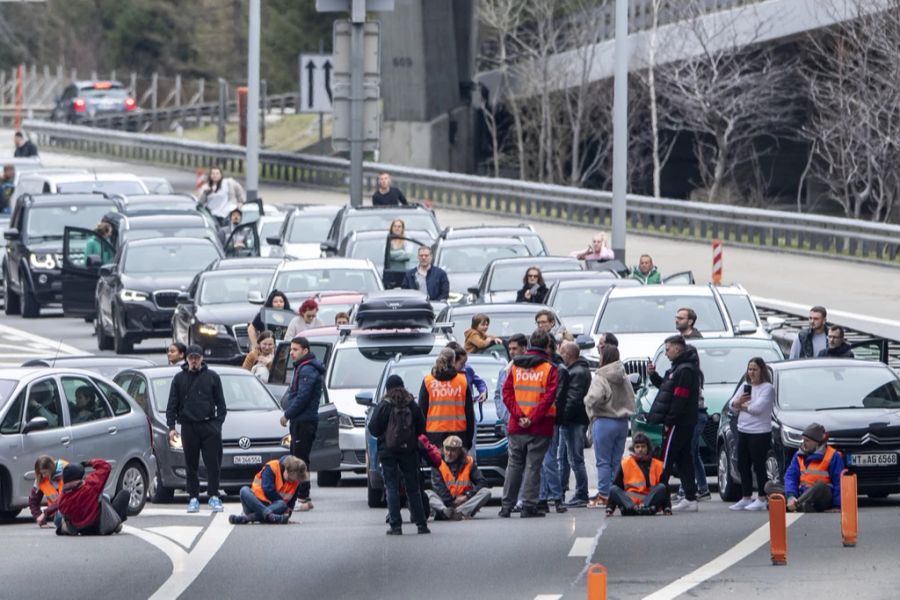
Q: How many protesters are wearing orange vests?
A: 7